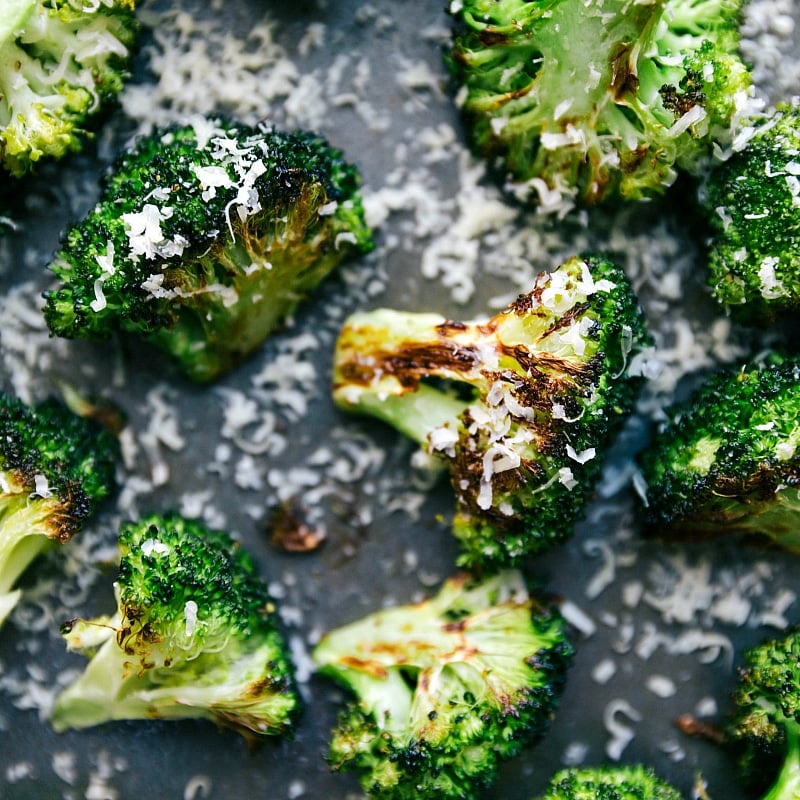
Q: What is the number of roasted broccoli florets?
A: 11